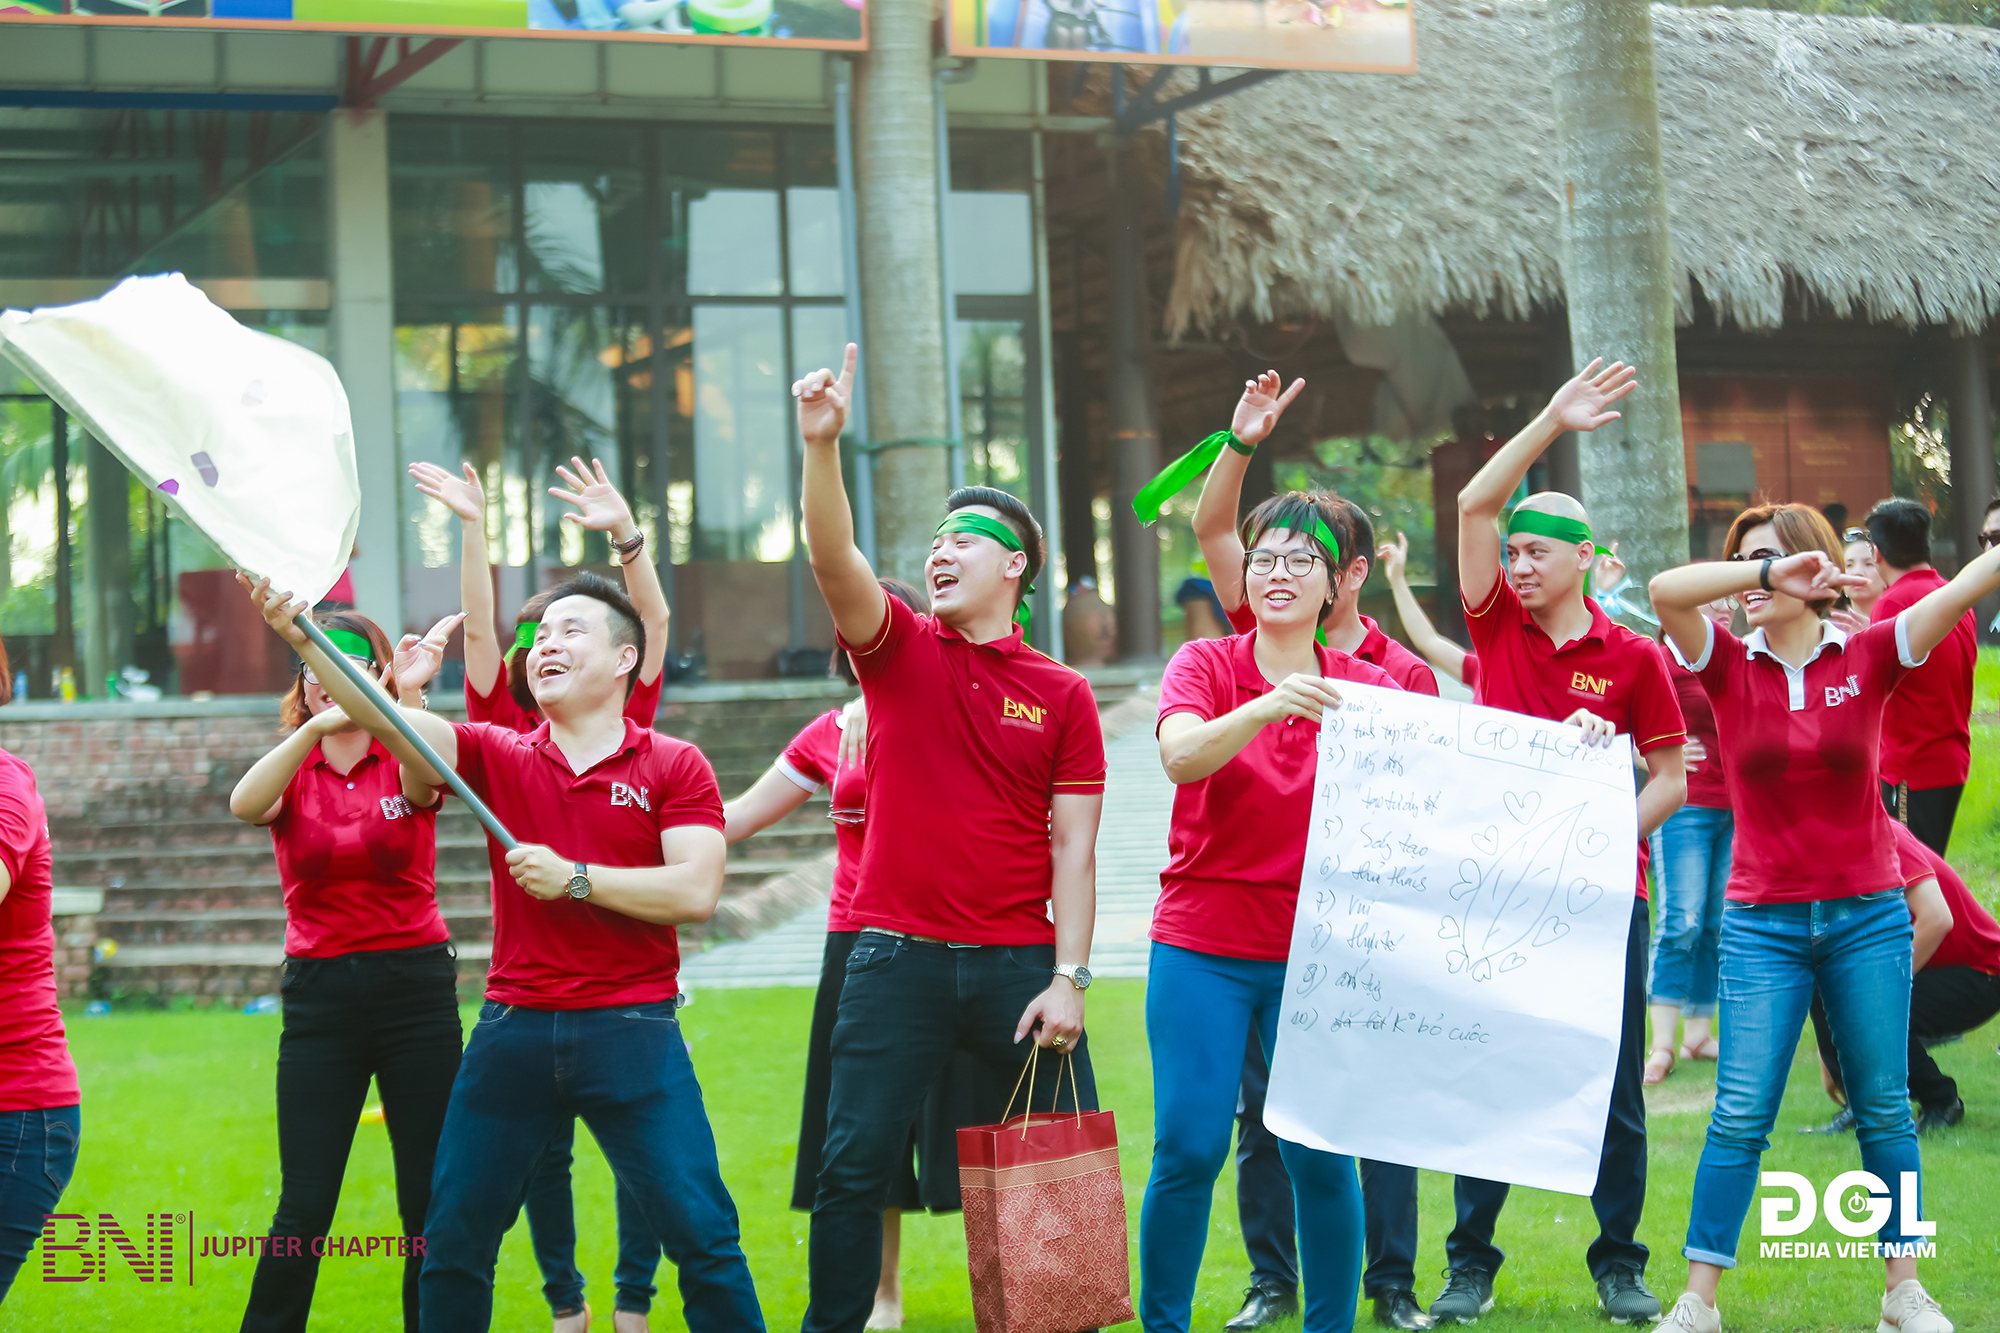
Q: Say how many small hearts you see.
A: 10